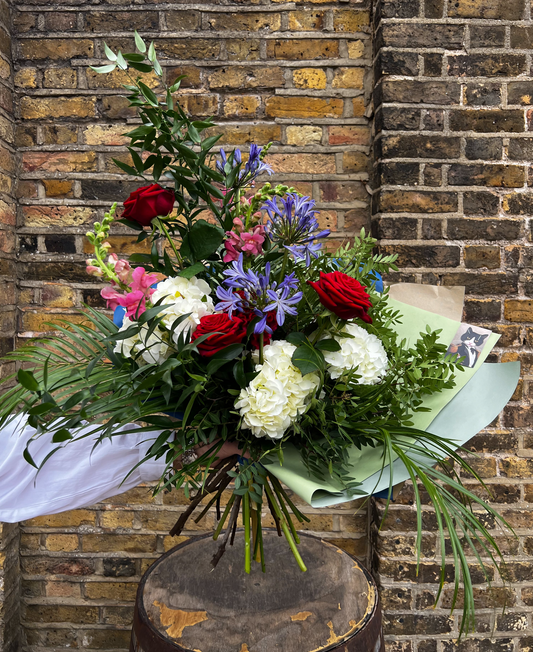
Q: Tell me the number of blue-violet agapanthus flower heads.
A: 3